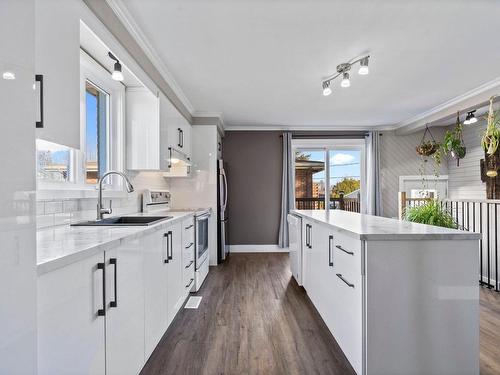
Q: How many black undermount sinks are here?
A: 1